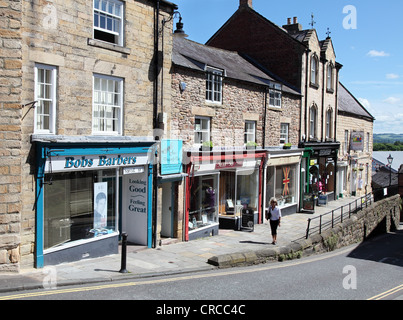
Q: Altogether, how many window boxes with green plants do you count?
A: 3